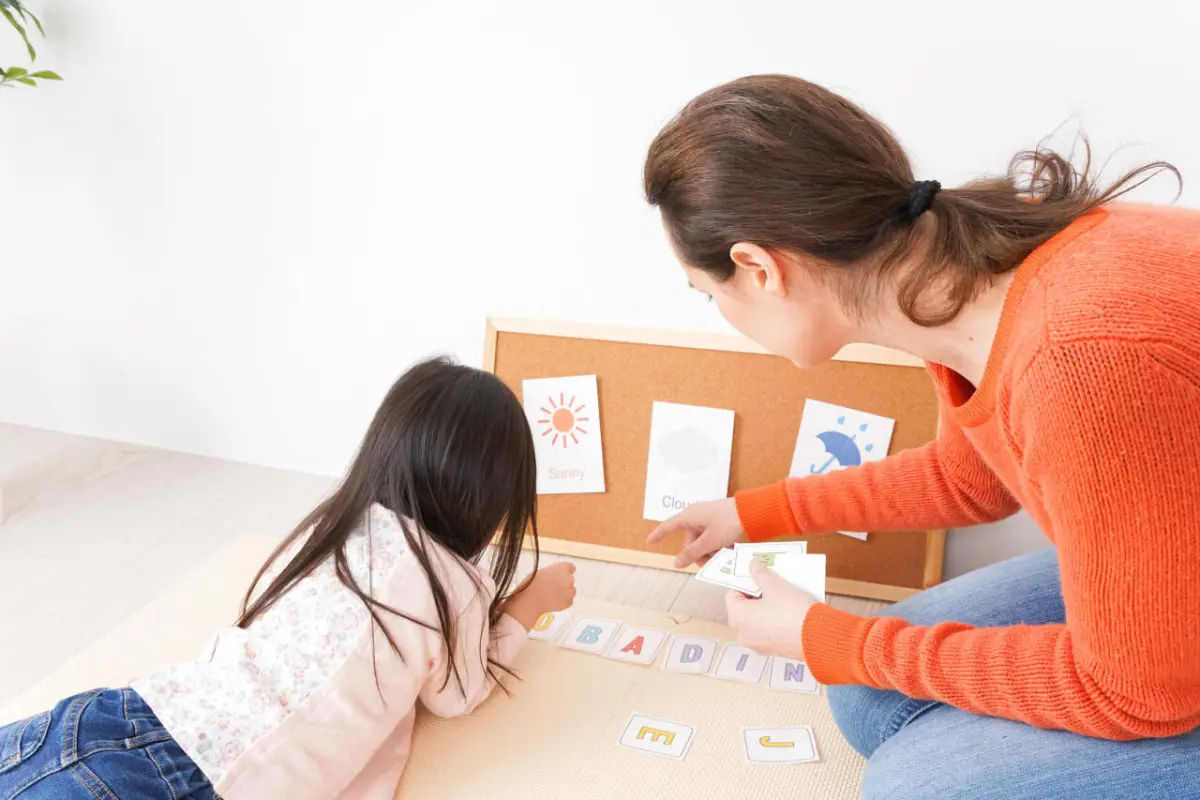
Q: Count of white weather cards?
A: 3